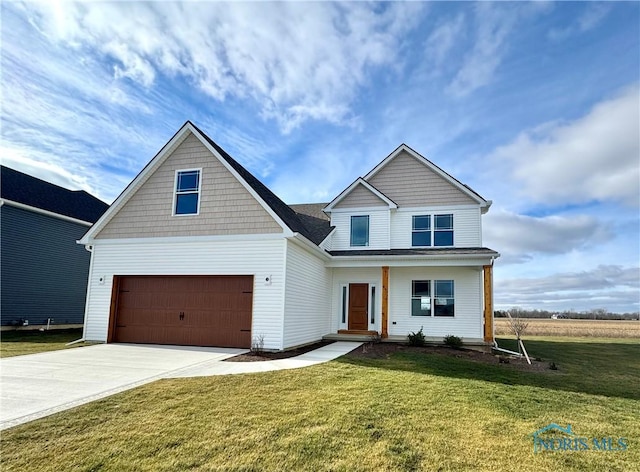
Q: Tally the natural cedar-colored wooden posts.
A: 2